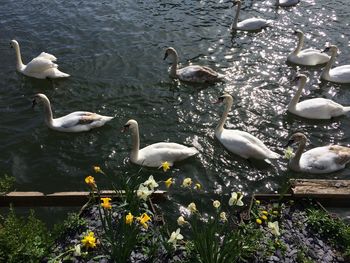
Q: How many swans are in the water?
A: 11